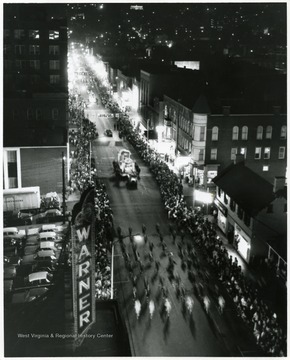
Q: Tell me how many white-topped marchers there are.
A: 6